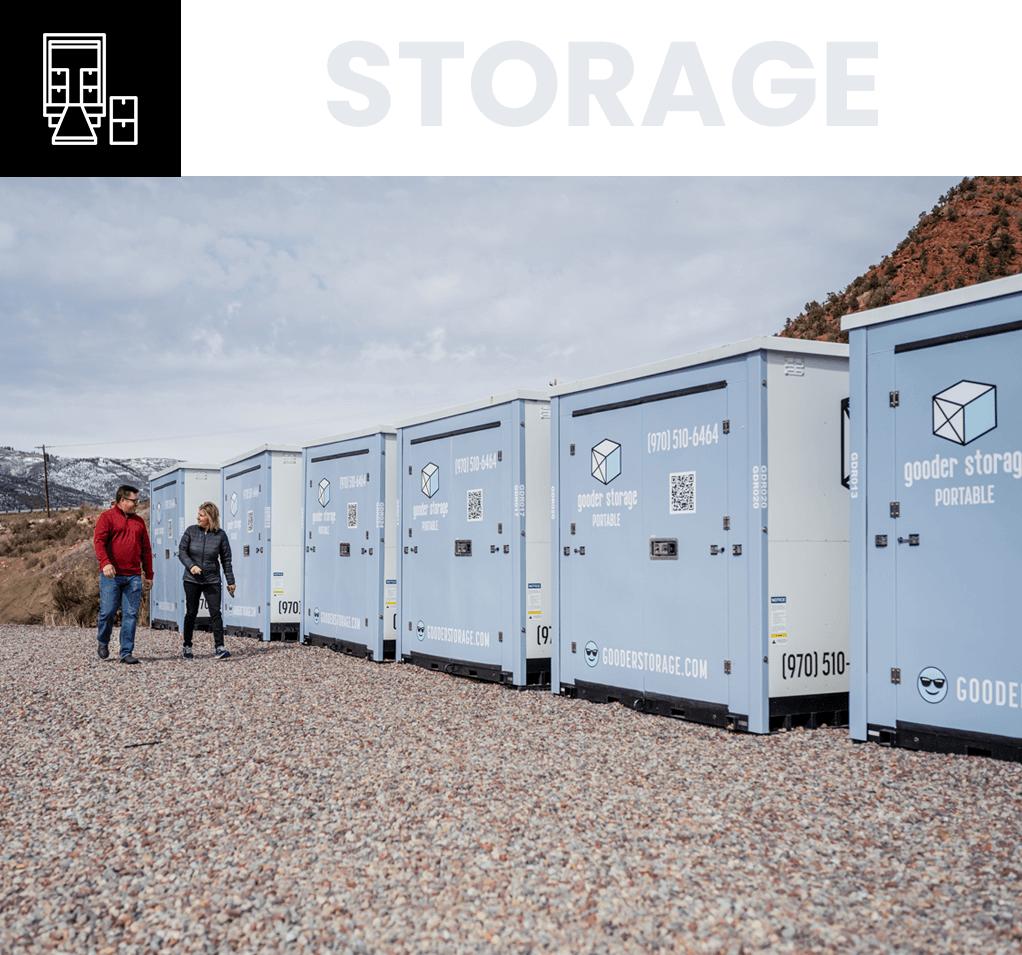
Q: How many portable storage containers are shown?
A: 6